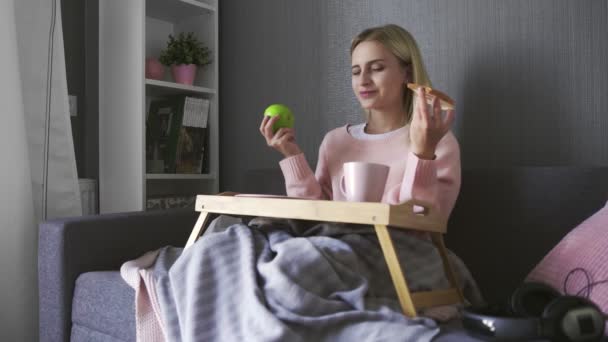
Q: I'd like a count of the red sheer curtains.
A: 0